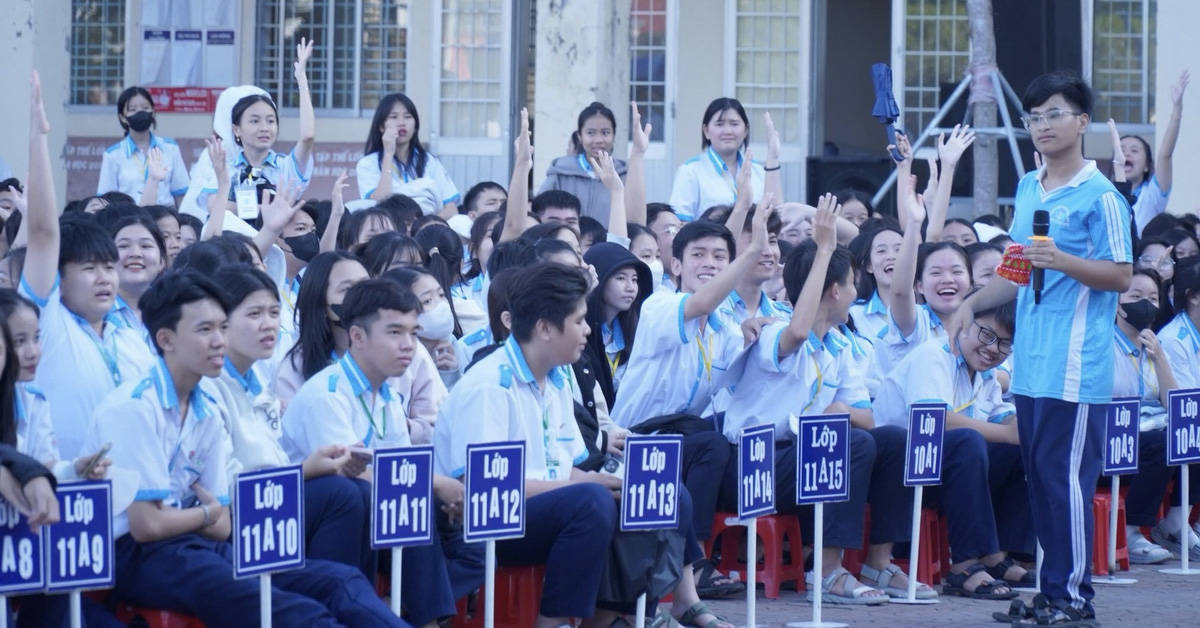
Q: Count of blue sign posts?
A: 11